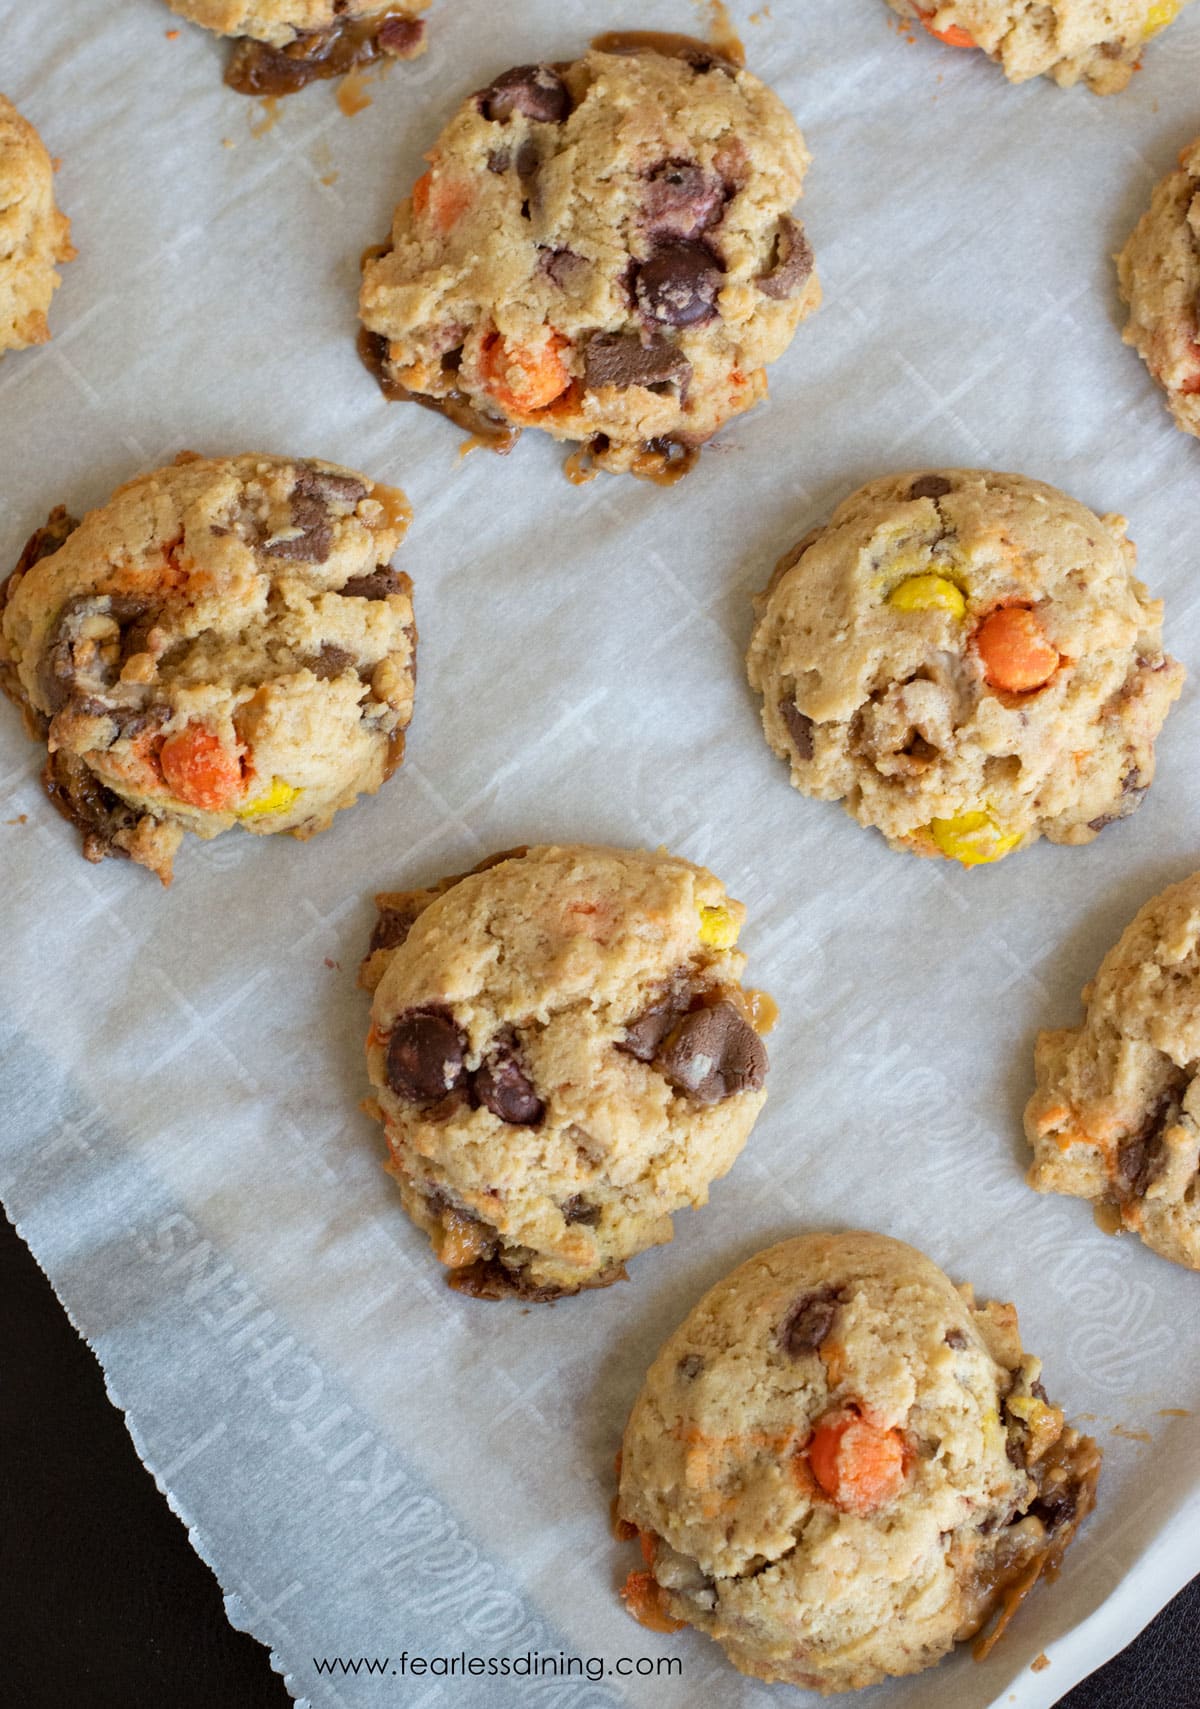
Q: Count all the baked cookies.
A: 10